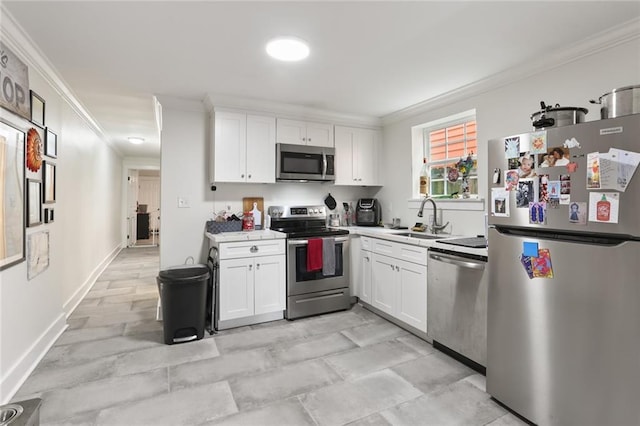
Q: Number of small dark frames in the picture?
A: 5